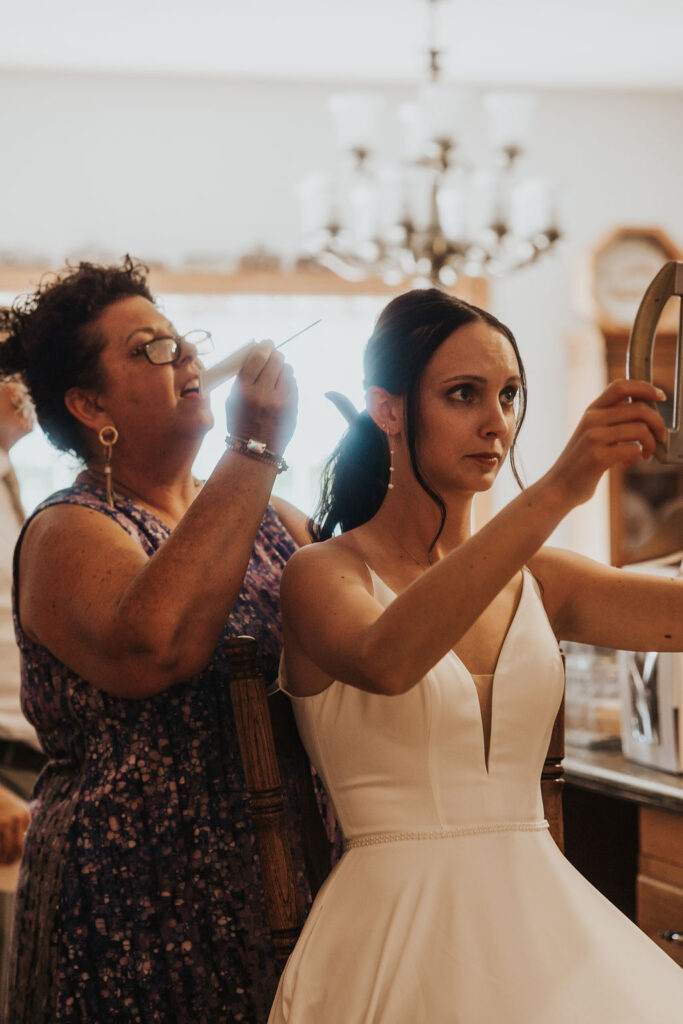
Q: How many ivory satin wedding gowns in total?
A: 1